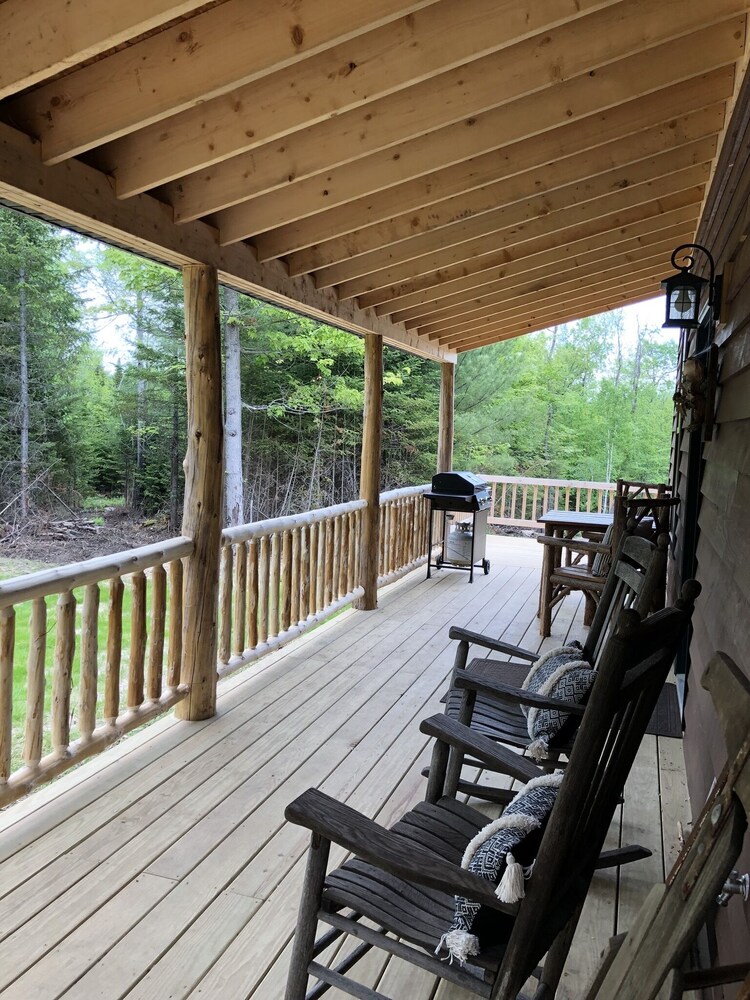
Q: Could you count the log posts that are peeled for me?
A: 3